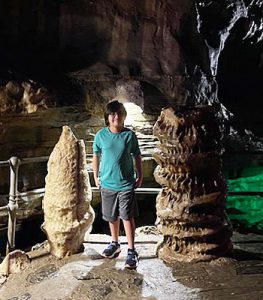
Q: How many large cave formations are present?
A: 2